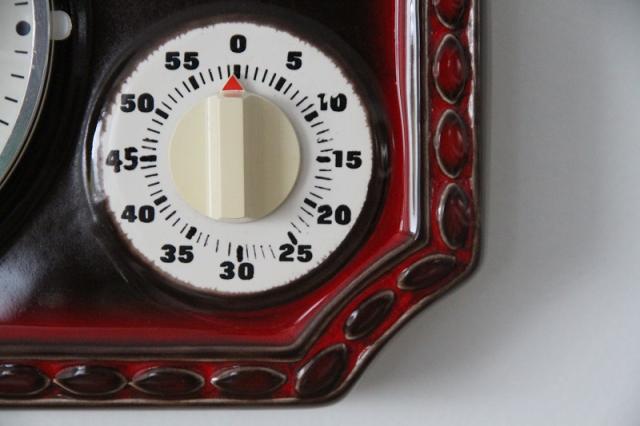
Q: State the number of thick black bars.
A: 12